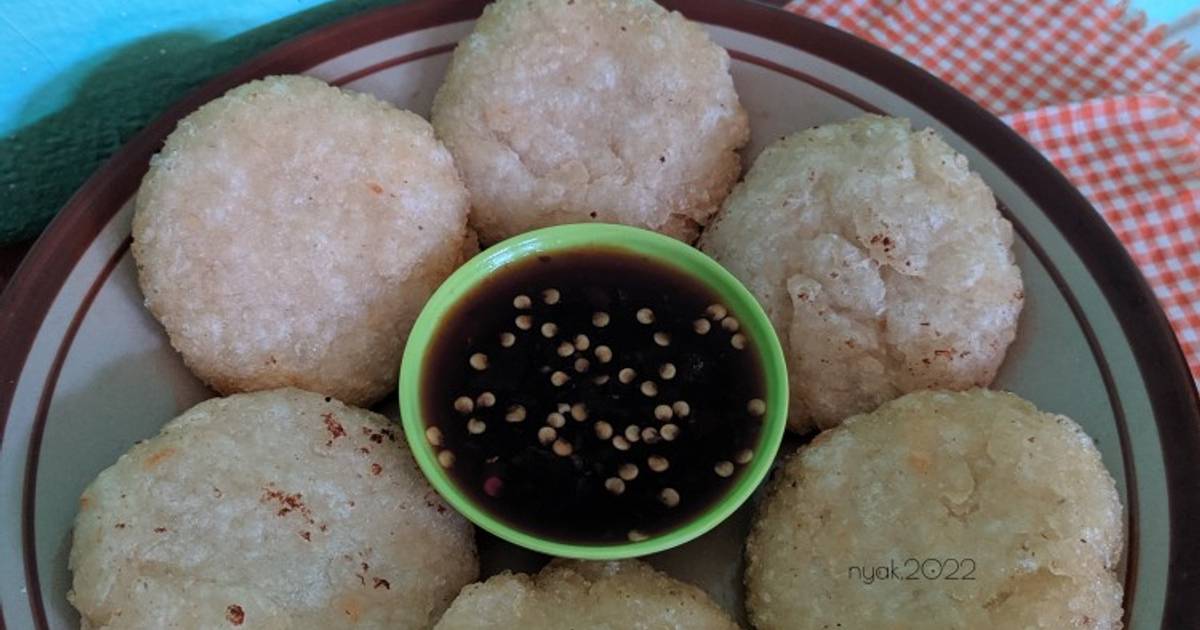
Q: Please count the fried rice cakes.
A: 6